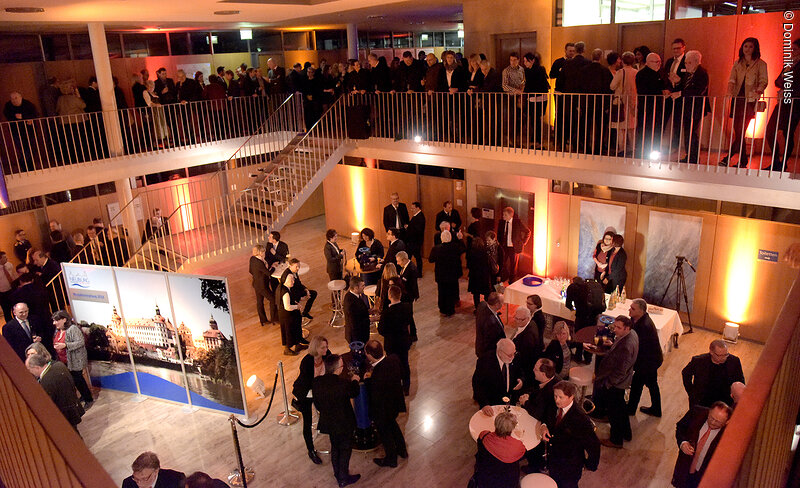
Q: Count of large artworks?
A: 2